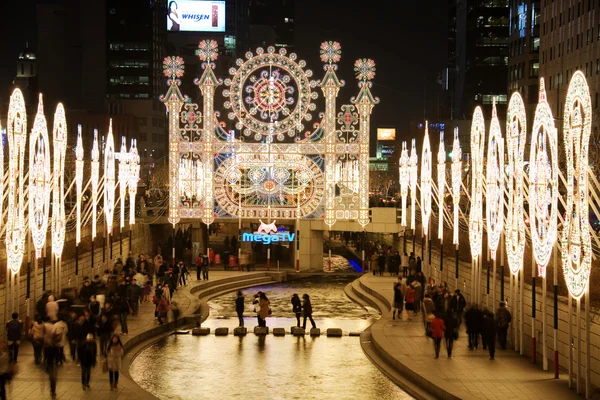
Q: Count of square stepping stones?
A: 8